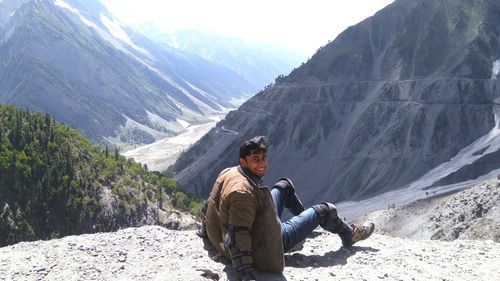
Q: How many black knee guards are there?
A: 2